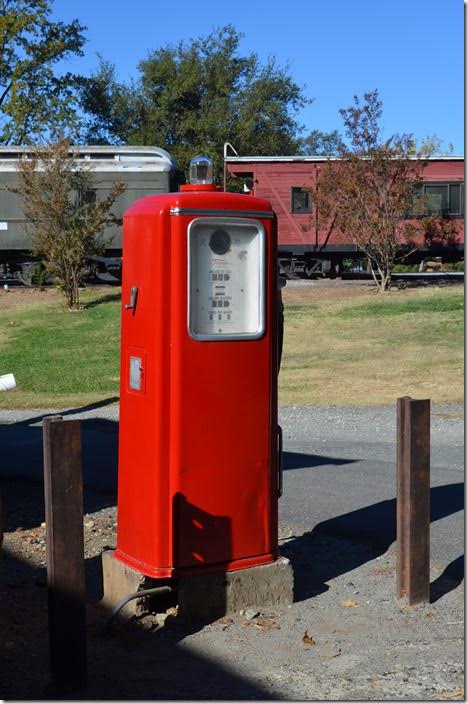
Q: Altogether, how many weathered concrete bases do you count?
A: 1